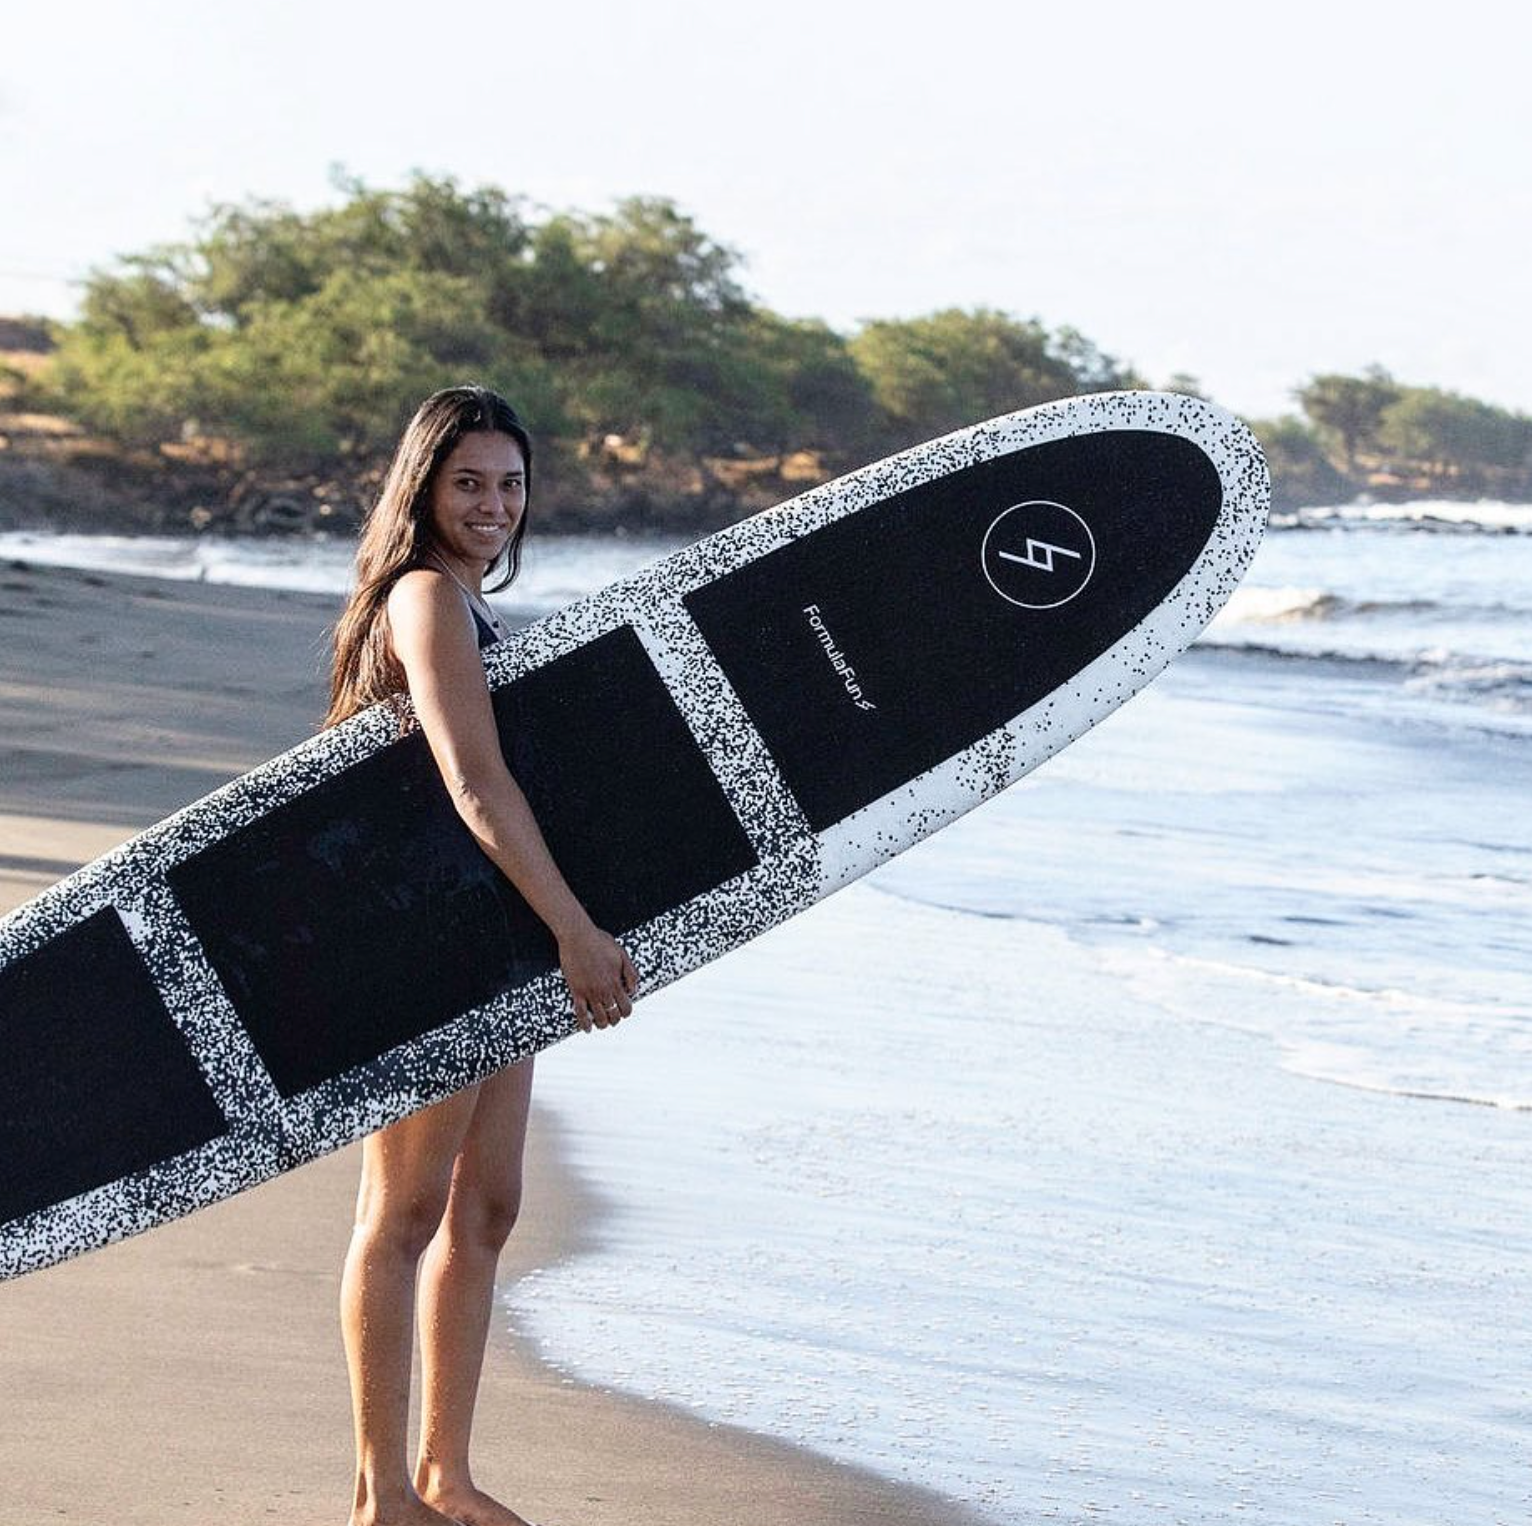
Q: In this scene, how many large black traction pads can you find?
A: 3